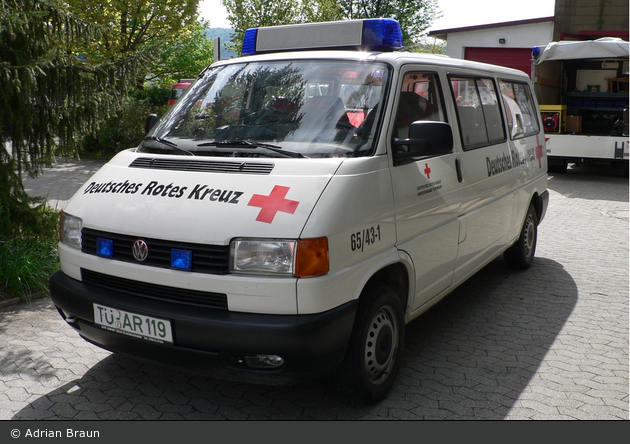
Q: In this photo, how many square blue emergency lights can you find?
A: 2